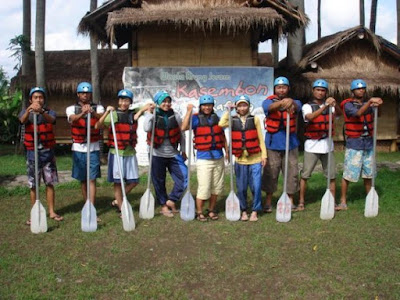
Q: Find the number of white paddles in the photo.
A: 9